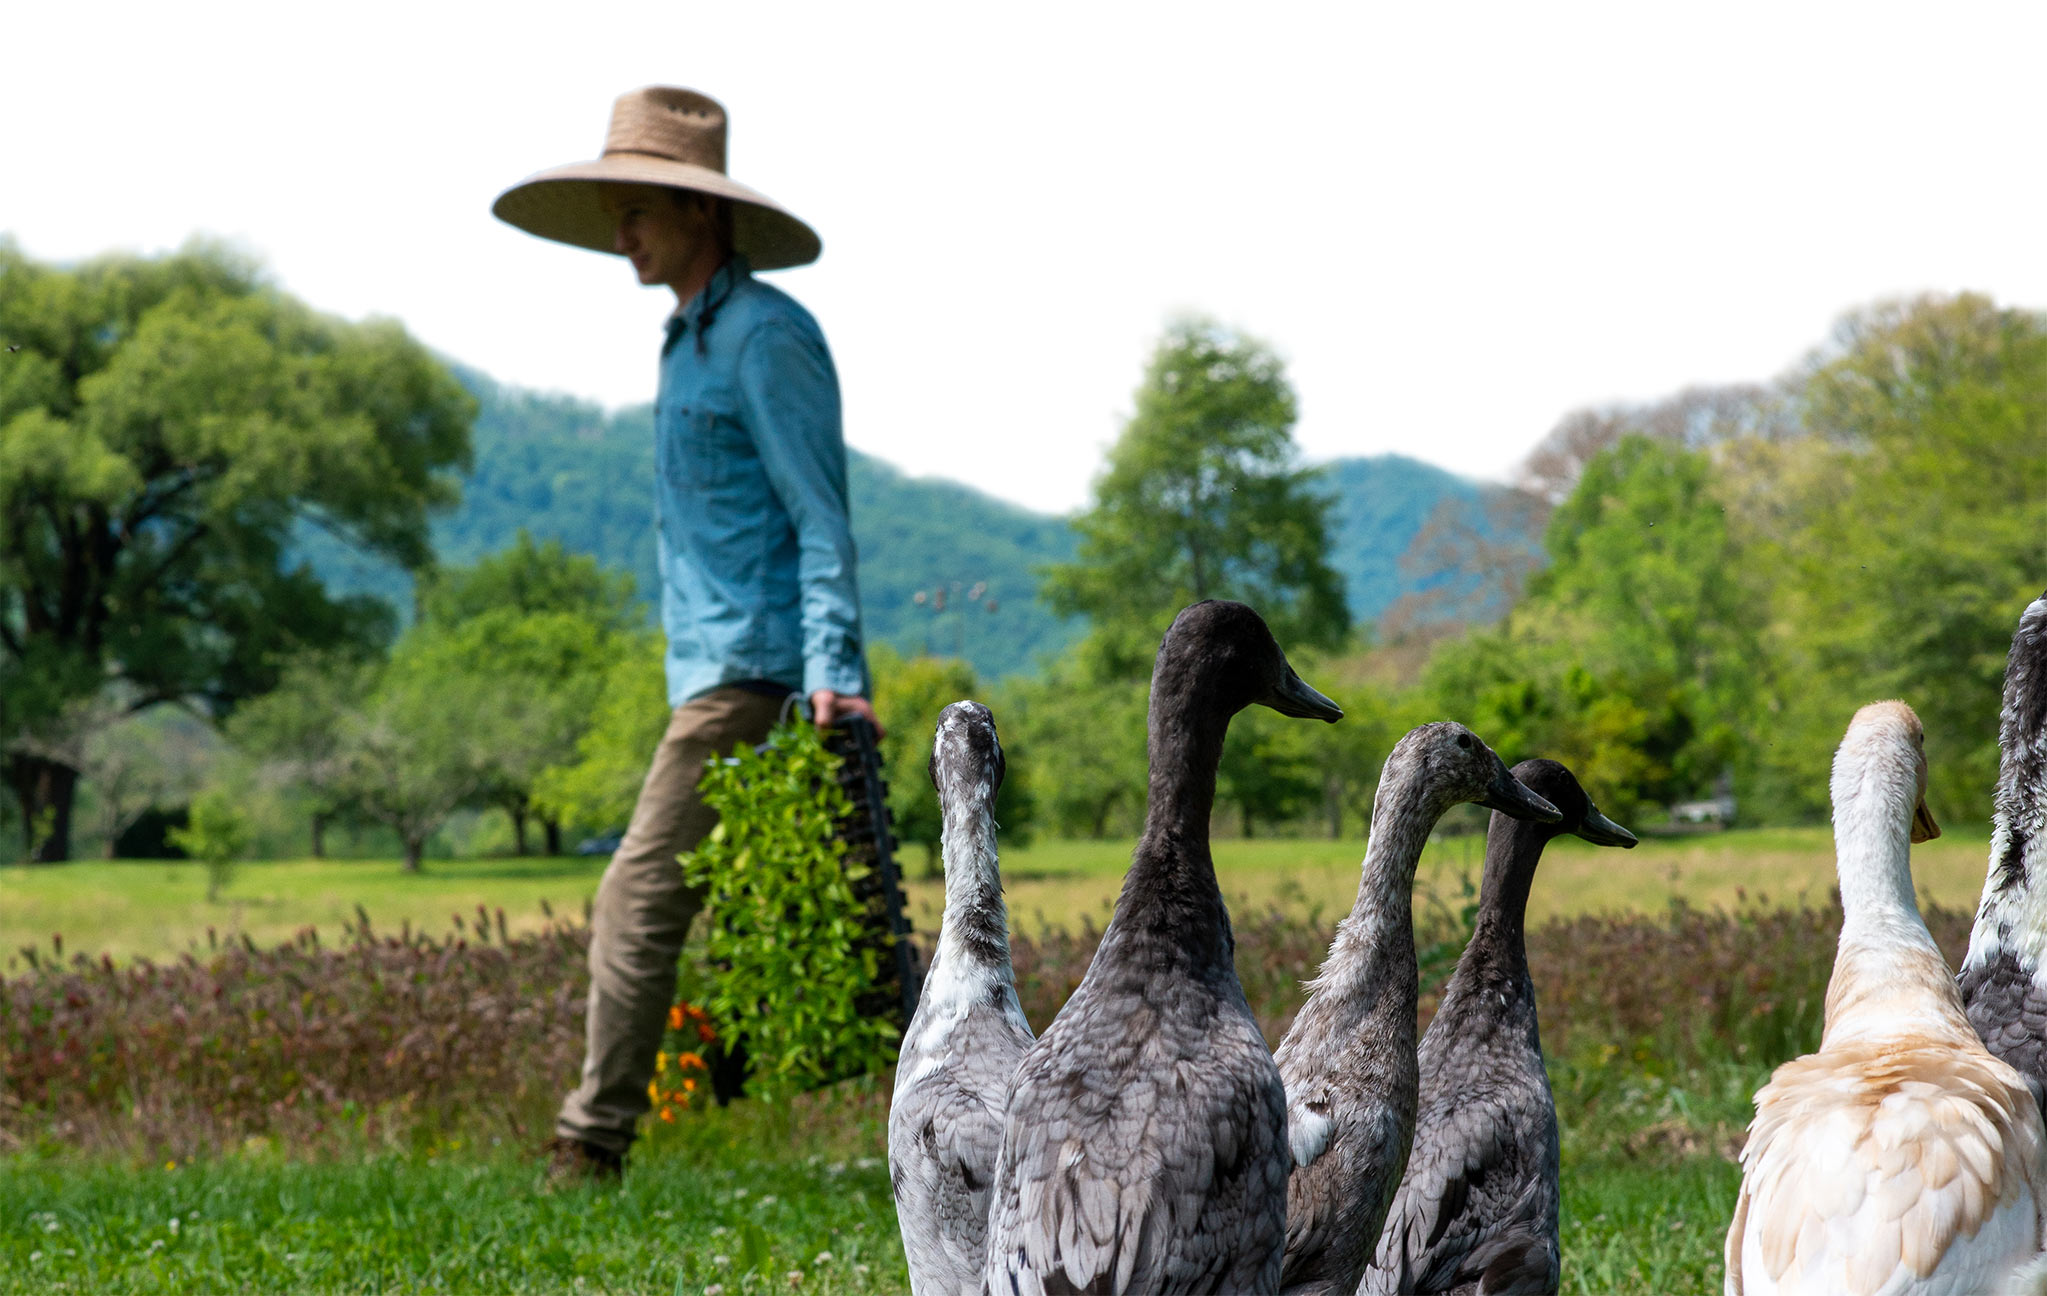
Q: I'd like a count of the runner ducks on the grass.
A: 6